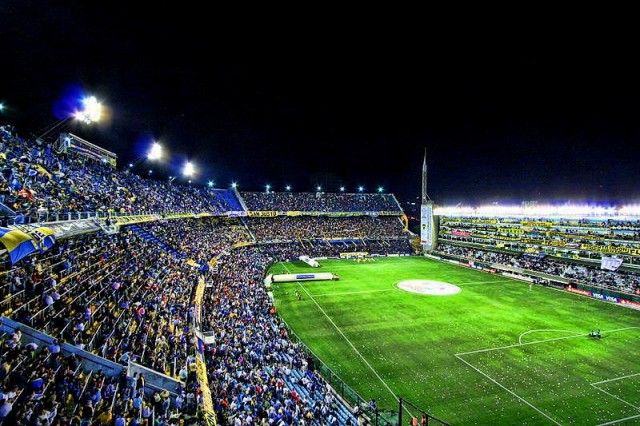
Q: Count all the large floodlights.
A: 3